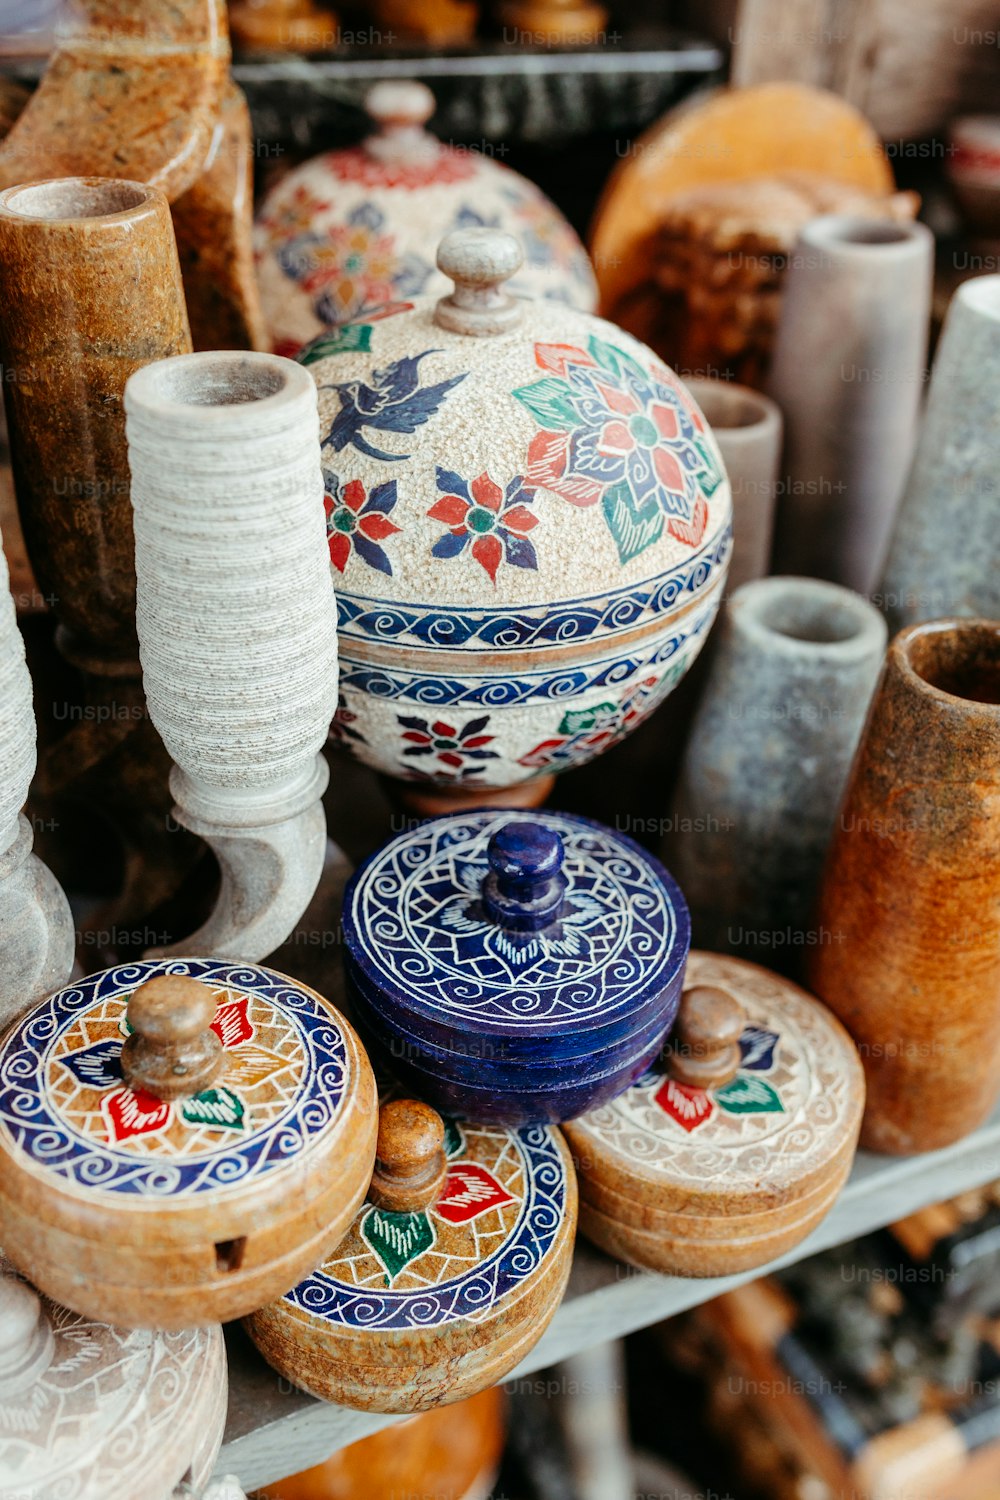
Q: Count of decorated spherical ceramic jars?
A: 2